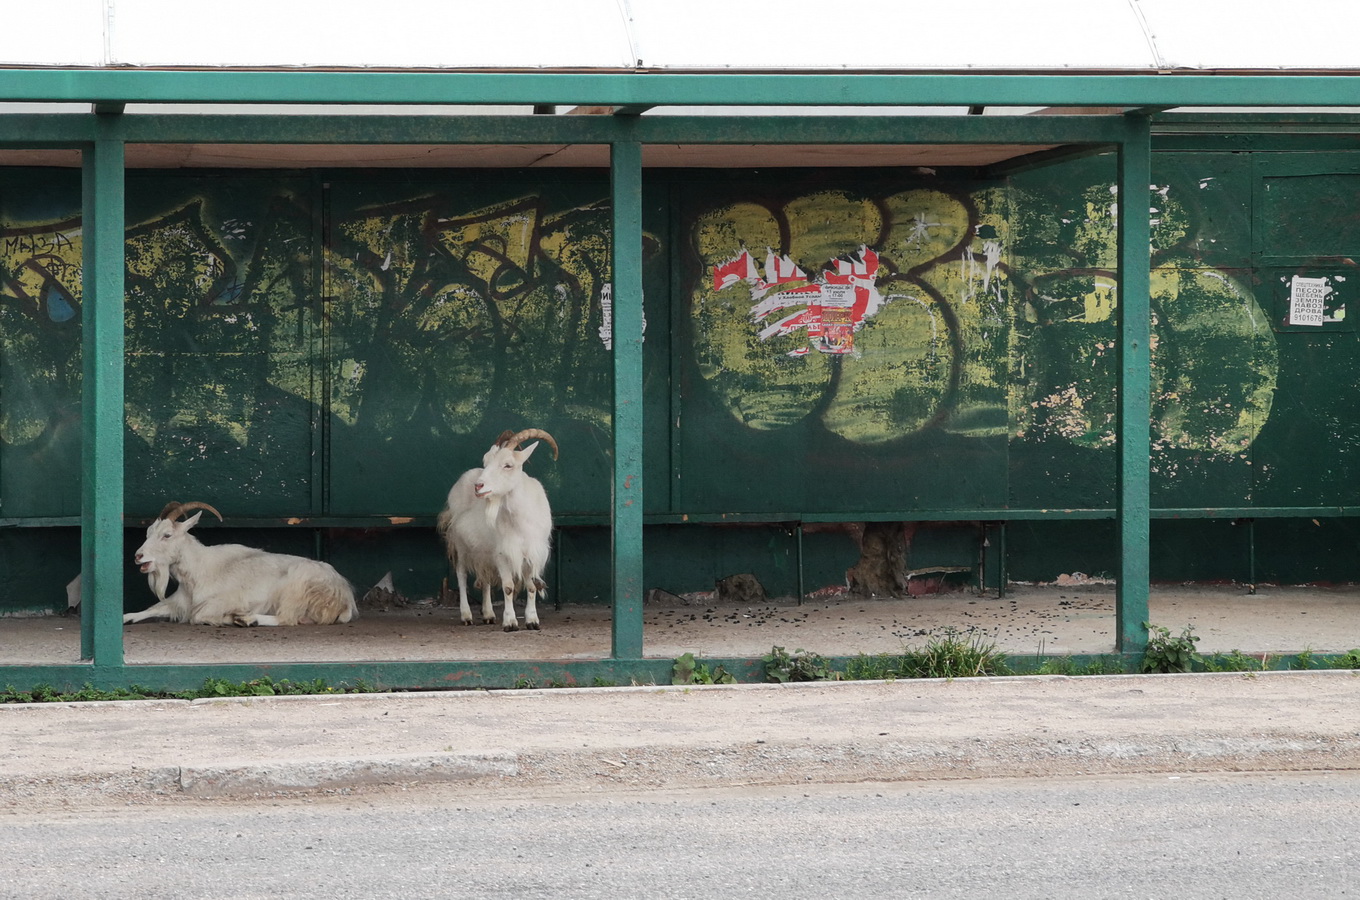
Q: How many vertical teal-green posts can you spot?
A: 3